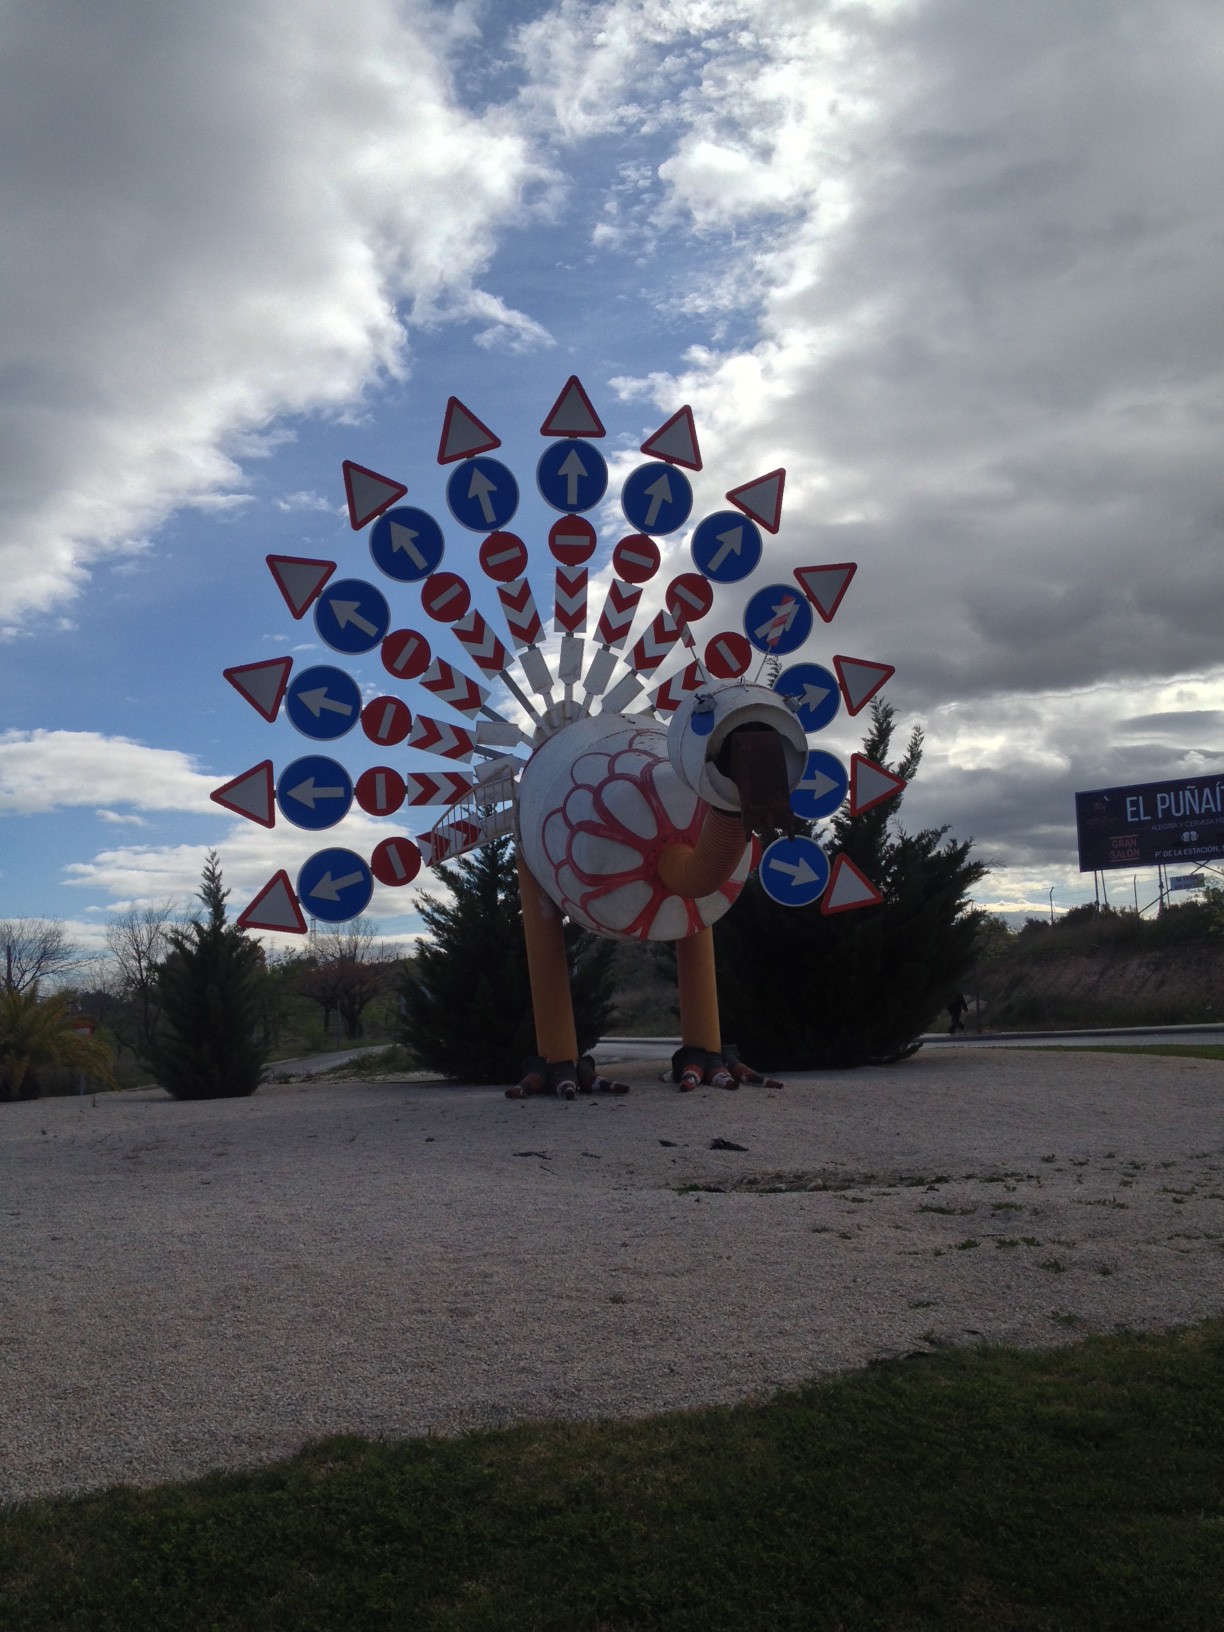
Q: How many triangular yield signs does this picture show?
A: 13